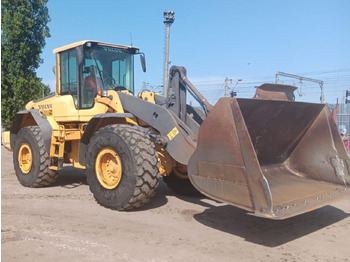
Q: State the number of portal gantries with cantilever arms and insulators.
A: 1